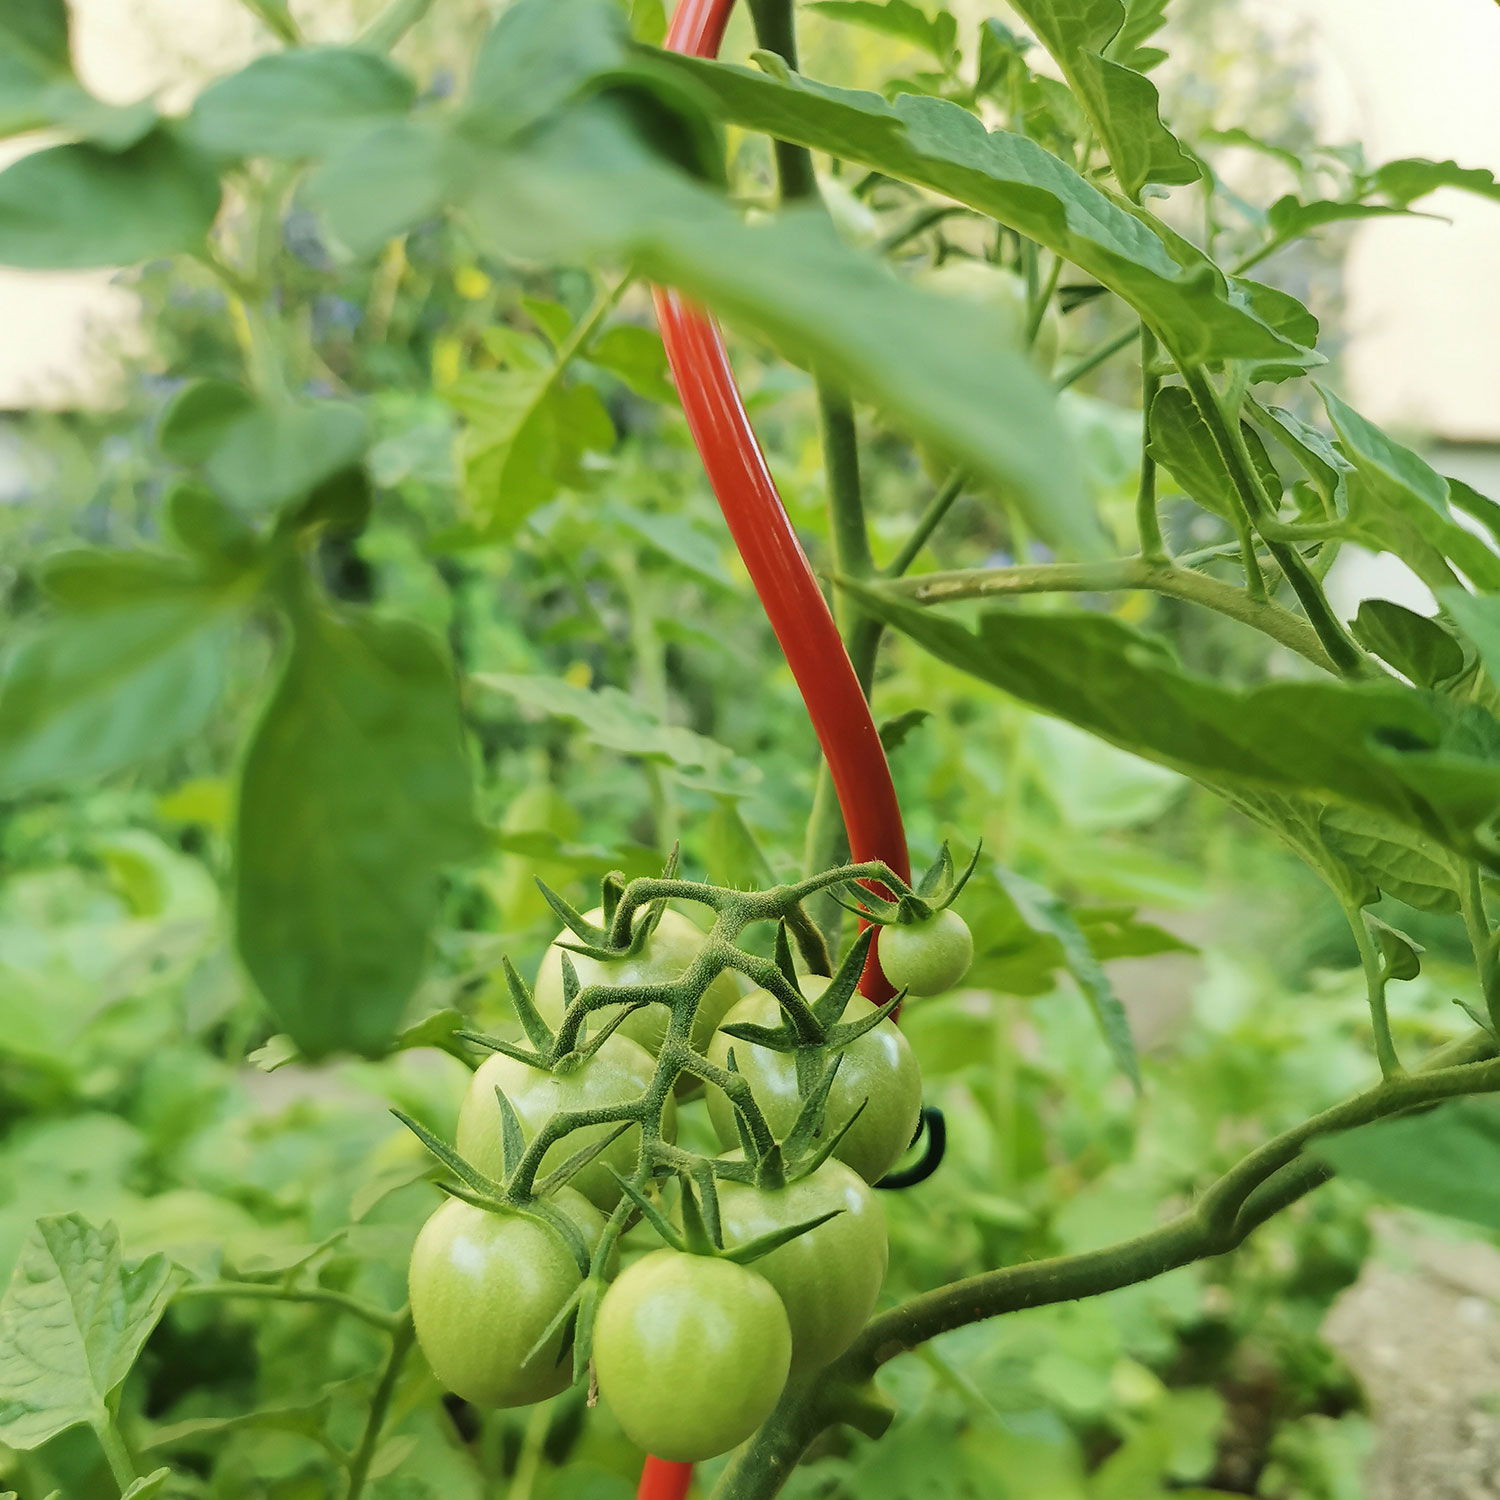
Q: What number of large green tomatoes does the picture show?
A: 6